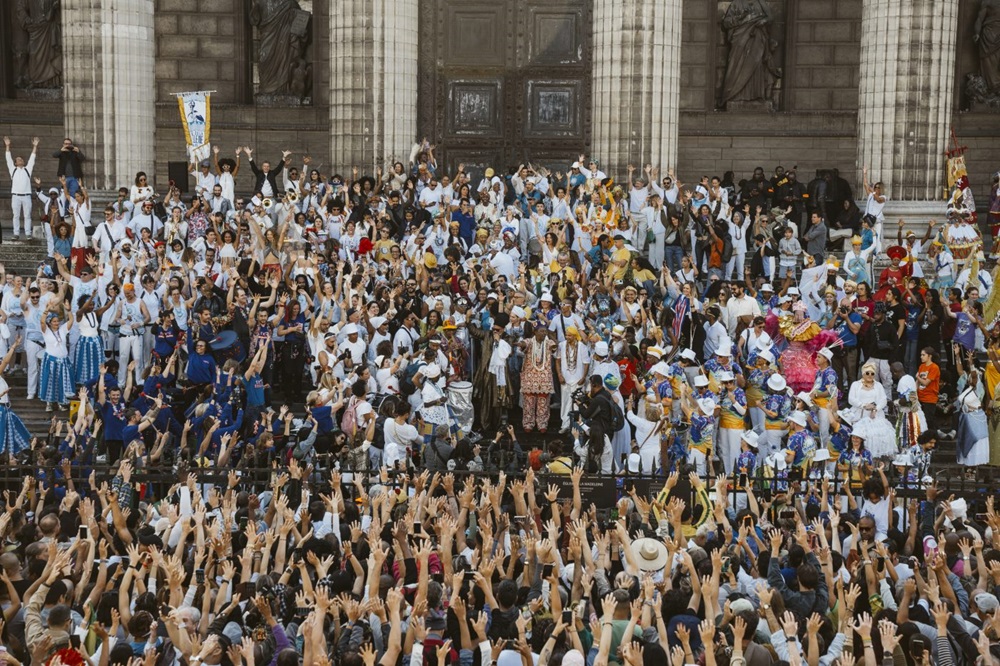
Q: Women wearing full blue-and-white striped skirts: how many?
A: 3